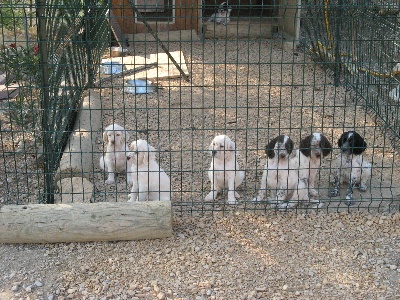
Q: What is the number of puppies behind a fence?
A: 6